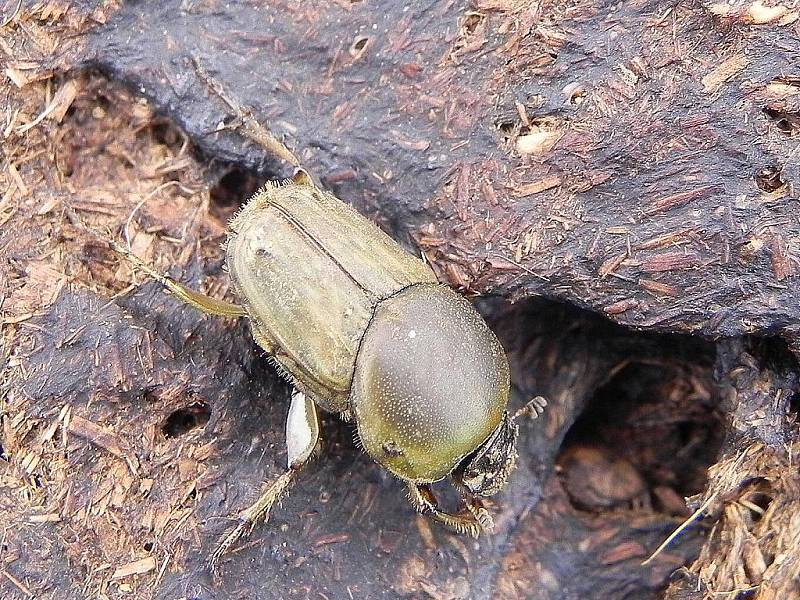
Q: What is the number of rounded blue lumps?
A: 0